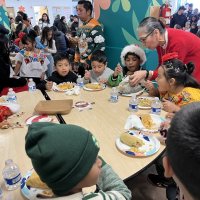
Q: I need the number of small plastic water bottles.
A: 7